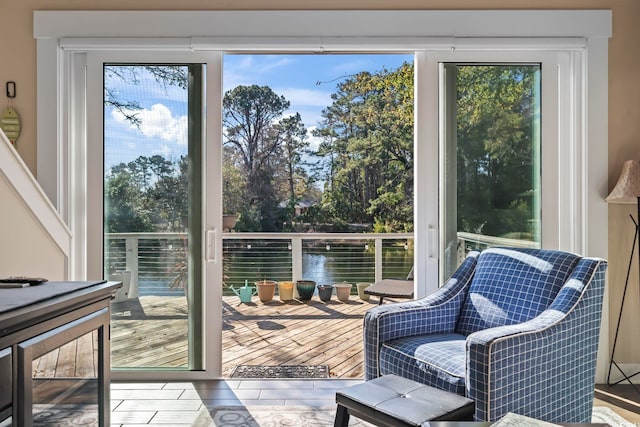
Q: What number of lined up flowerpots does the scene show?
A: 6